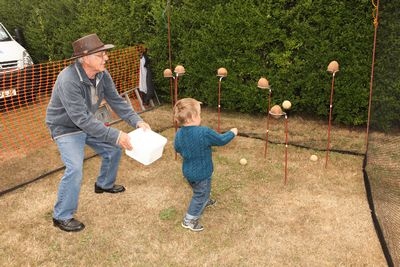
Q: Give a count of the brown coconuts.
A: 6